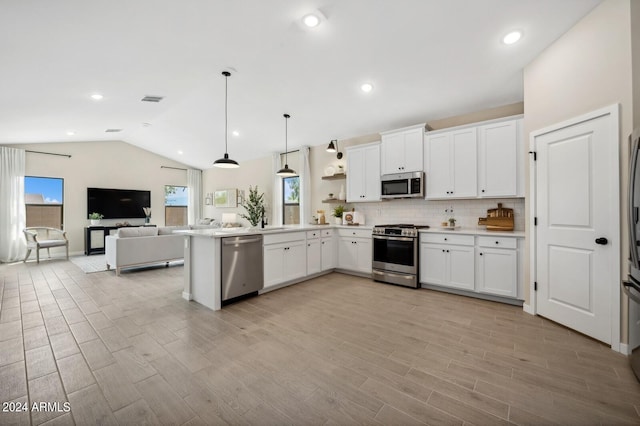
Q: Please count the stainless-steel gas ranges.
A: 1